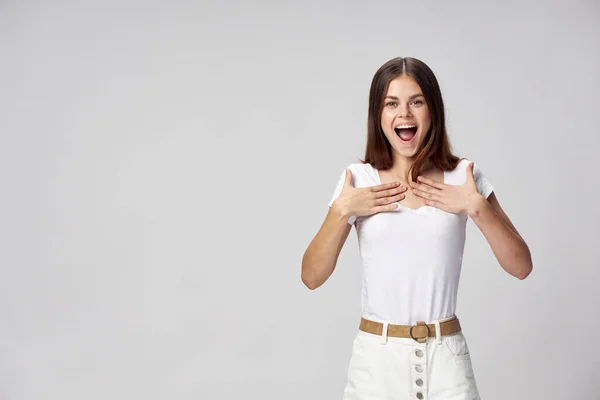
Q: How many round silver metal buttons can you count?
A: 4